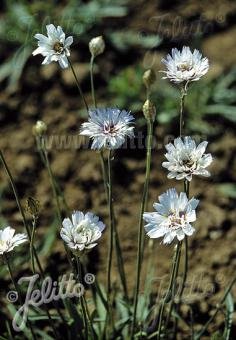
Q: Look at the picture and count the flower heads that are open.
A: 7